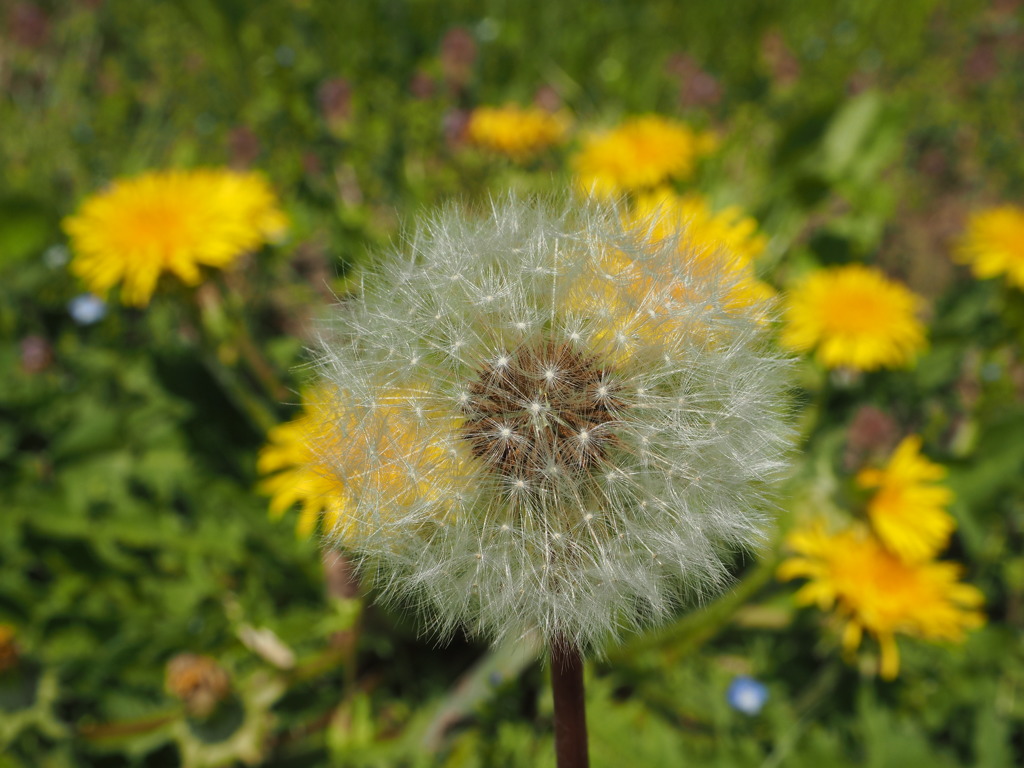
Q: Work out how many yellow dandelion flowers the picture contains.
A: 9